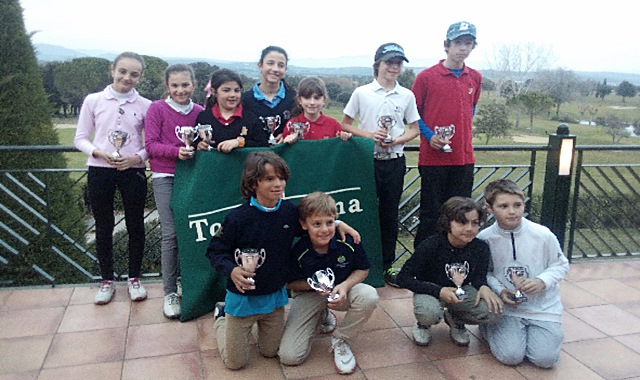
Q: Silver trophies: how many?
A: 11